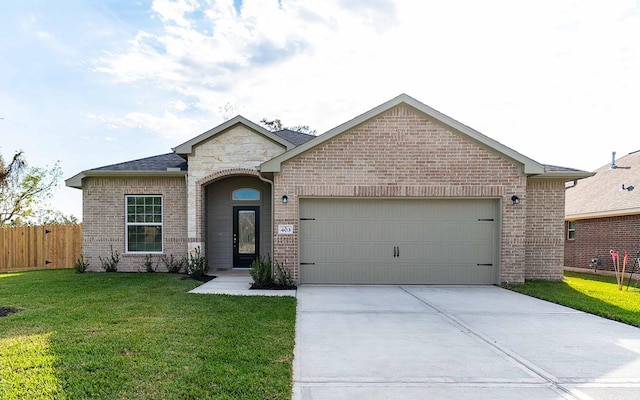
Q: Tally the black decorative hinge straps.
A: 4